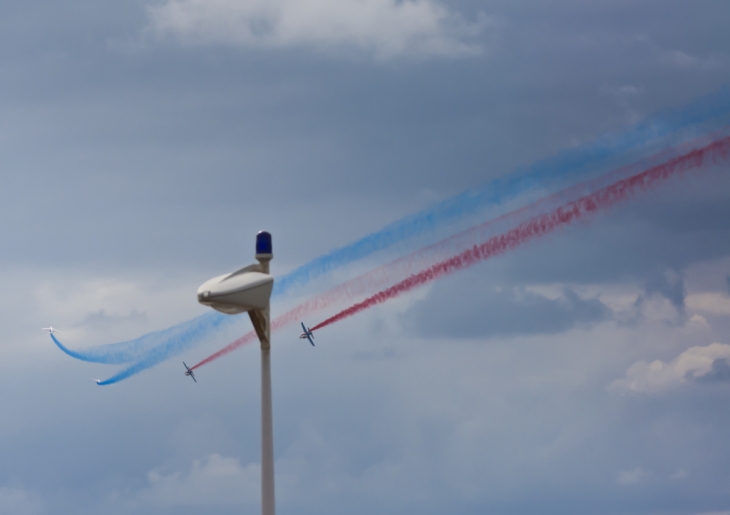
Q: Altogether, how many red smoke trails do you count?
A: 2